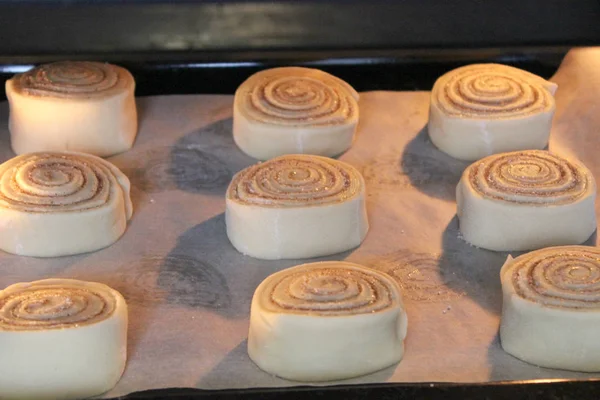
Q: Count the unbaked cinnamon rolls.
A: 9